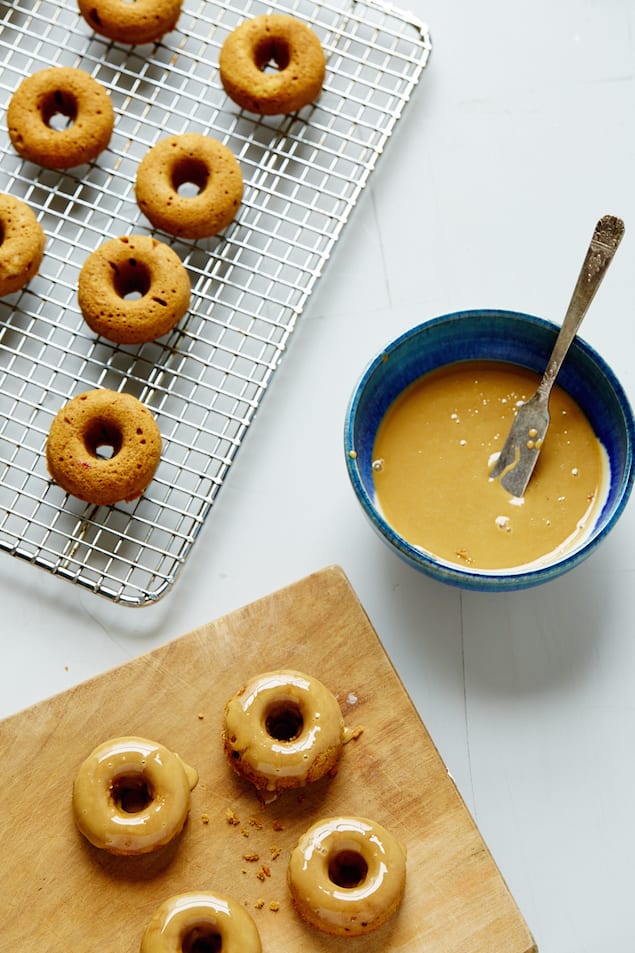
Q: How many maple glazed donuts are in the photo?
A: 4